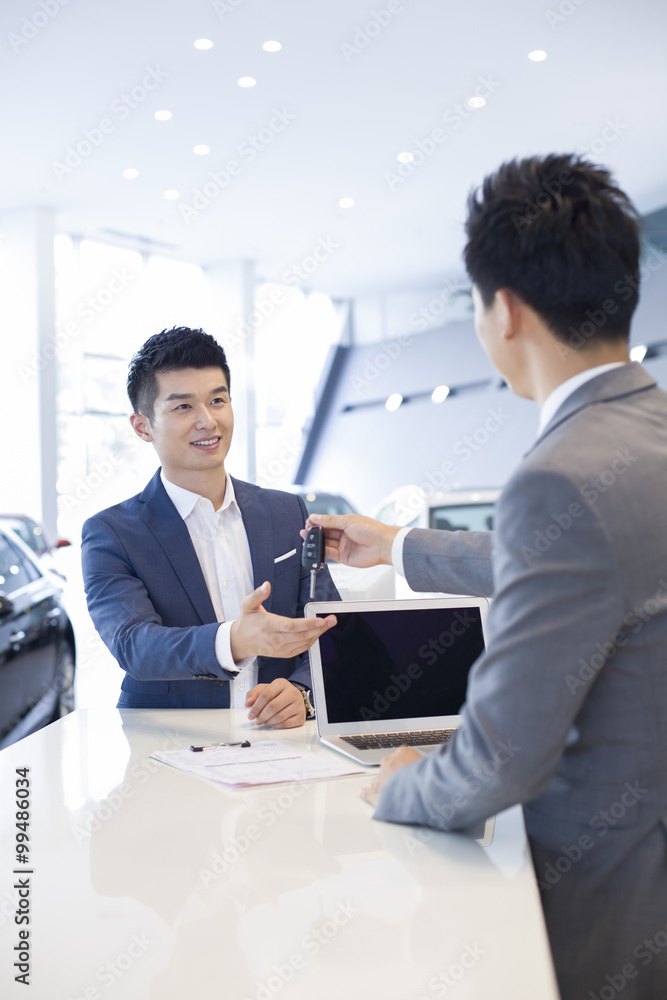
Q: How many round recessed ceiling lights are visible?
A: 11